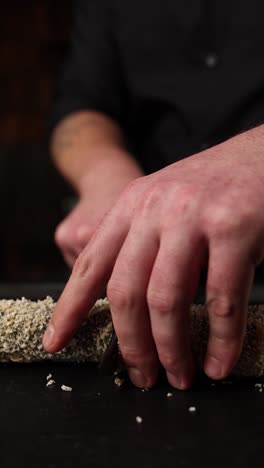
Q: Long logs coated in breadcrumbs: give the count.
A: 1